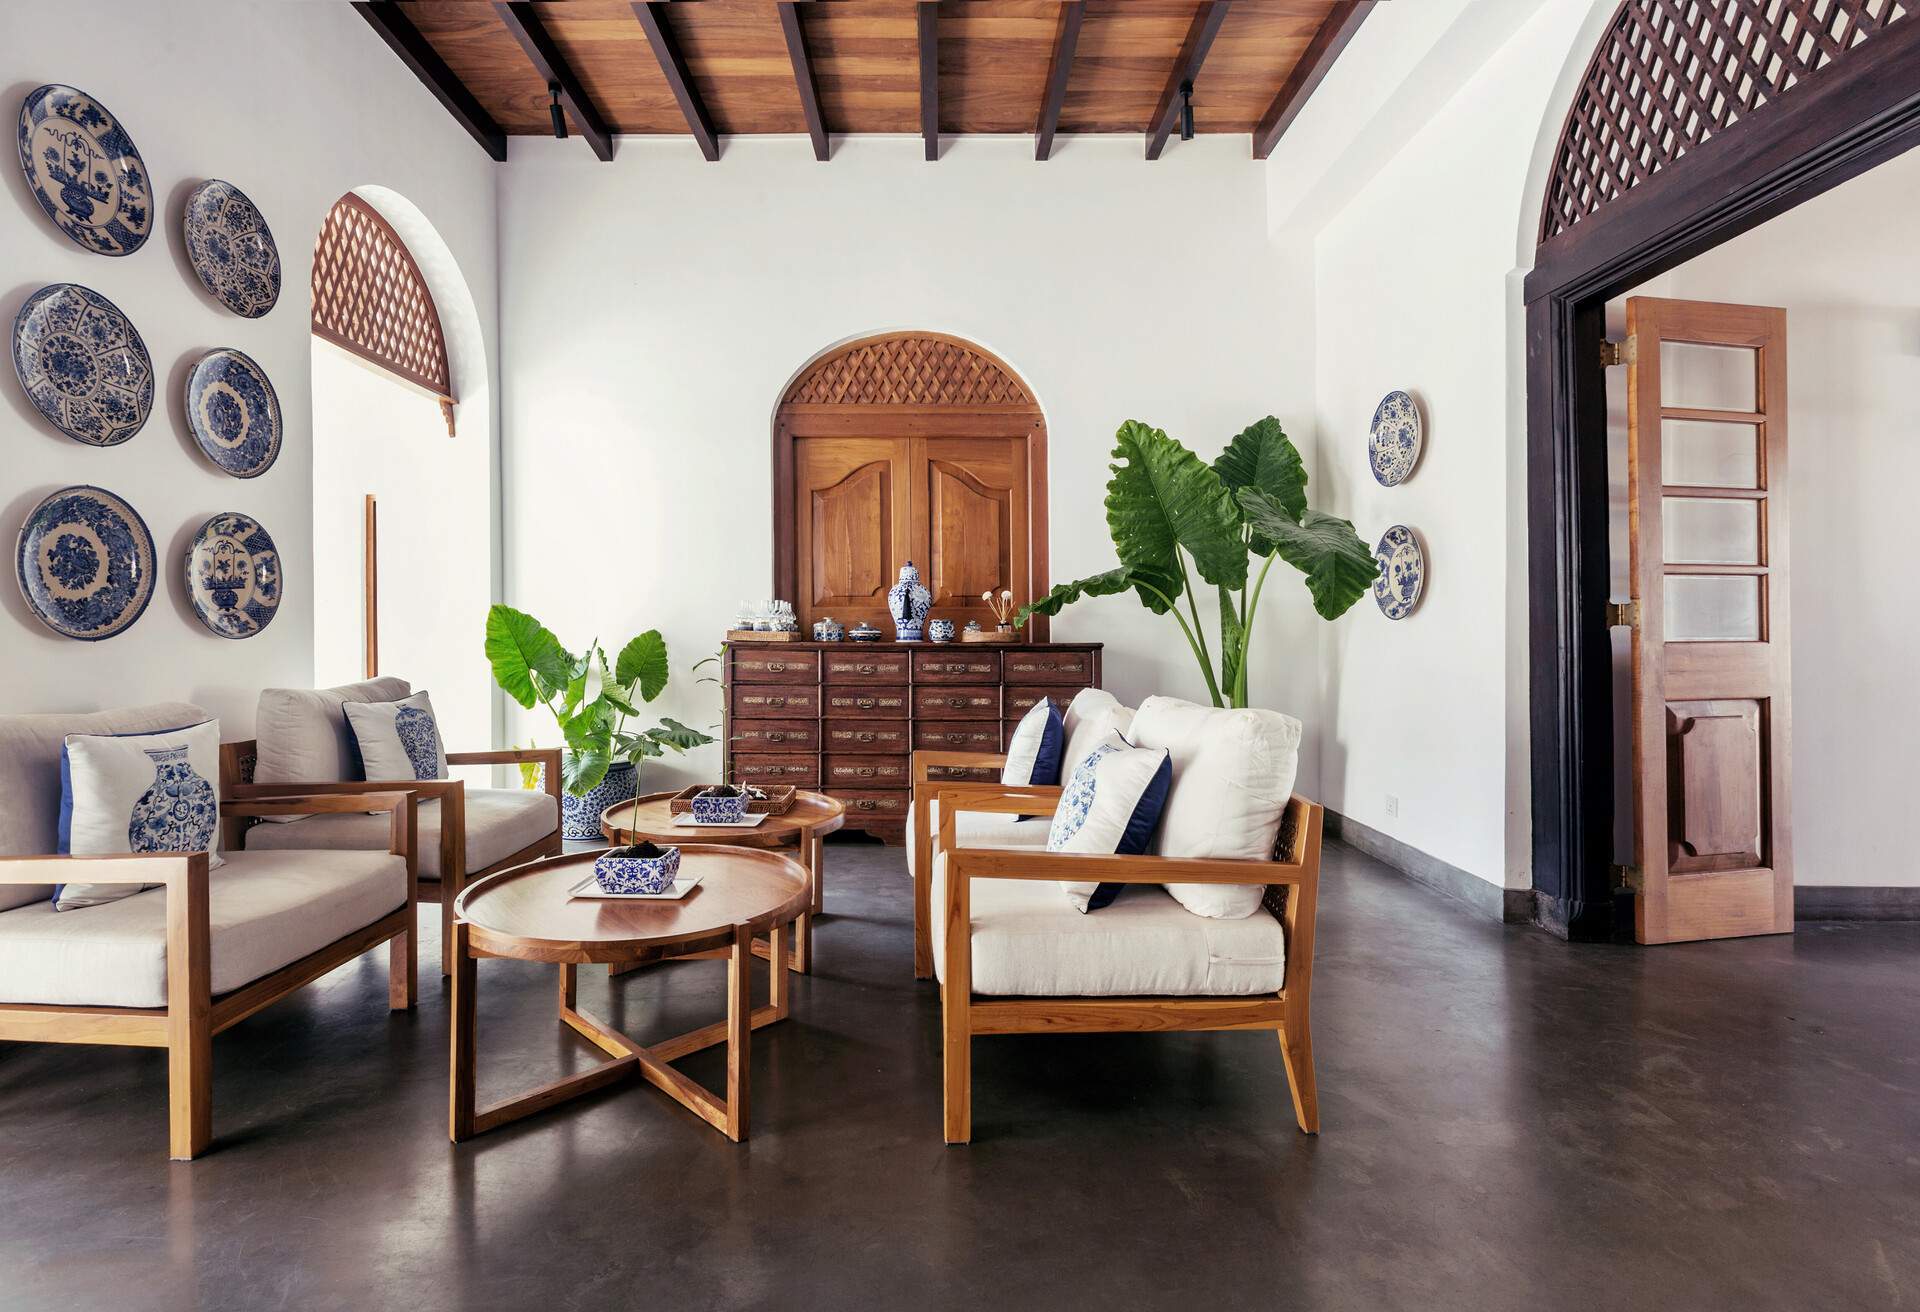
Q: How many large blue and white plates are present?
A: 8